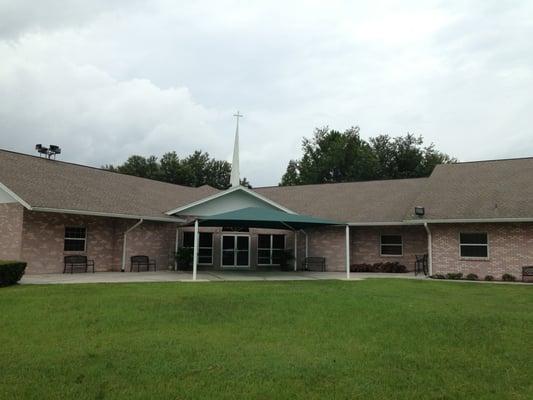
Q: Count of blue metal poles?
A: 0